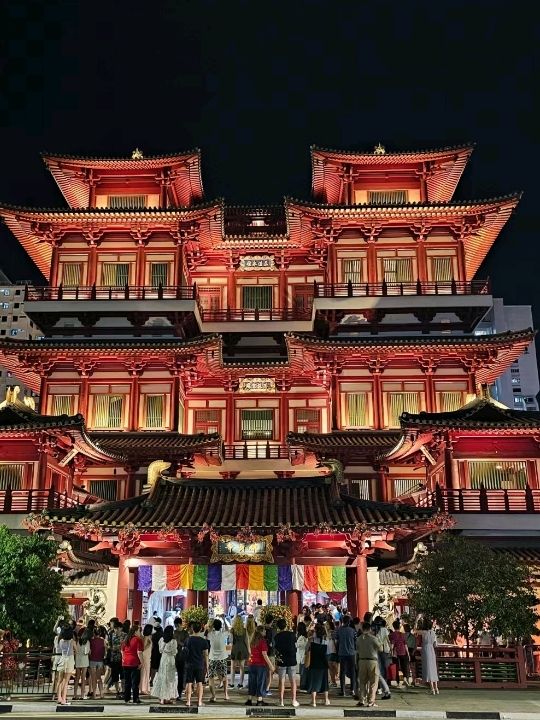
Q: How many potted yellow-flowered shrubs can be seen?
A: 2